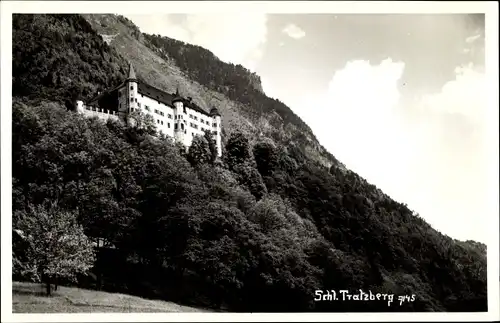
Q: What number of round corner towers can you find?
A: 3